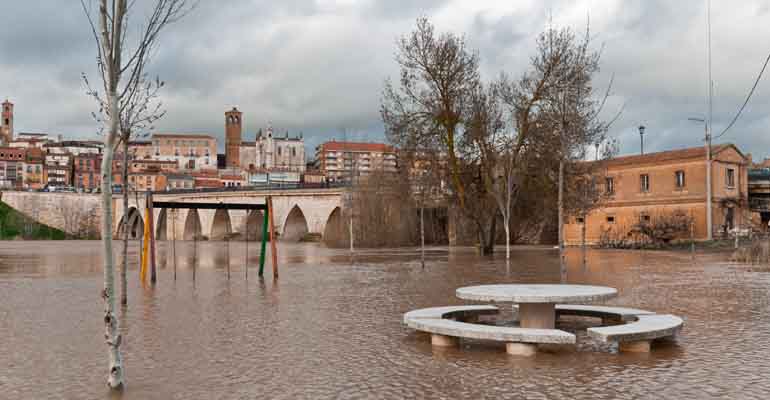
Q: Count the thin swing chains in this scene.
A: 4